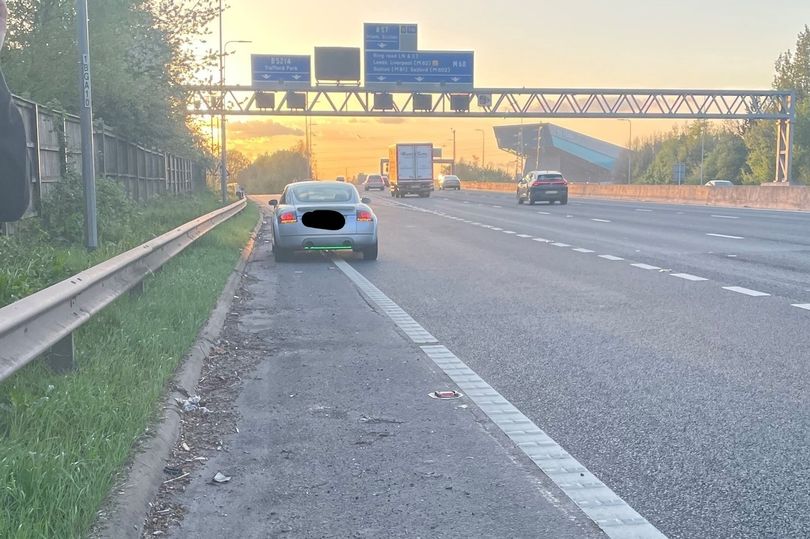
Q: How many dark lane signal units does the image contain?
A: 5